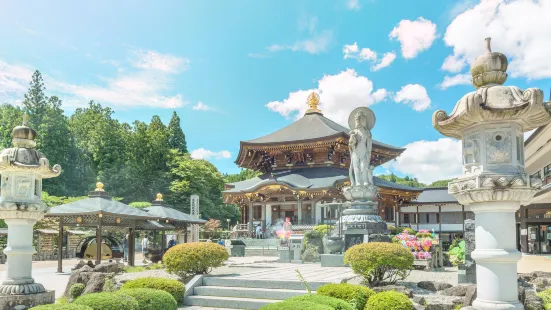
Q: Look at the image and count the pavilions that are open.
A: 2